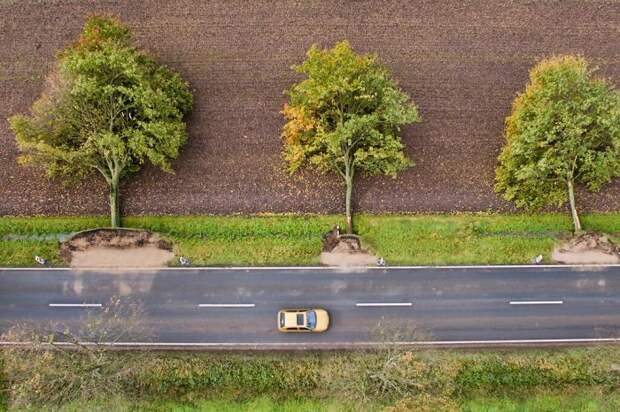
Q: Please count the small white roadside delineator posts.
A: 4